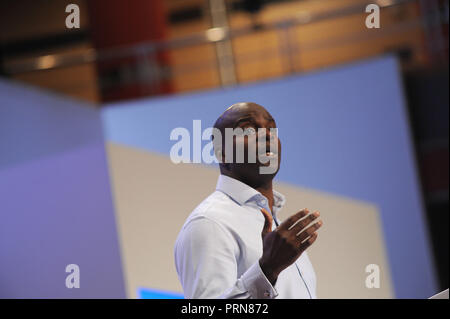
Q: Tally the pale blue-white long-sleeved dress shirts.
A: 1